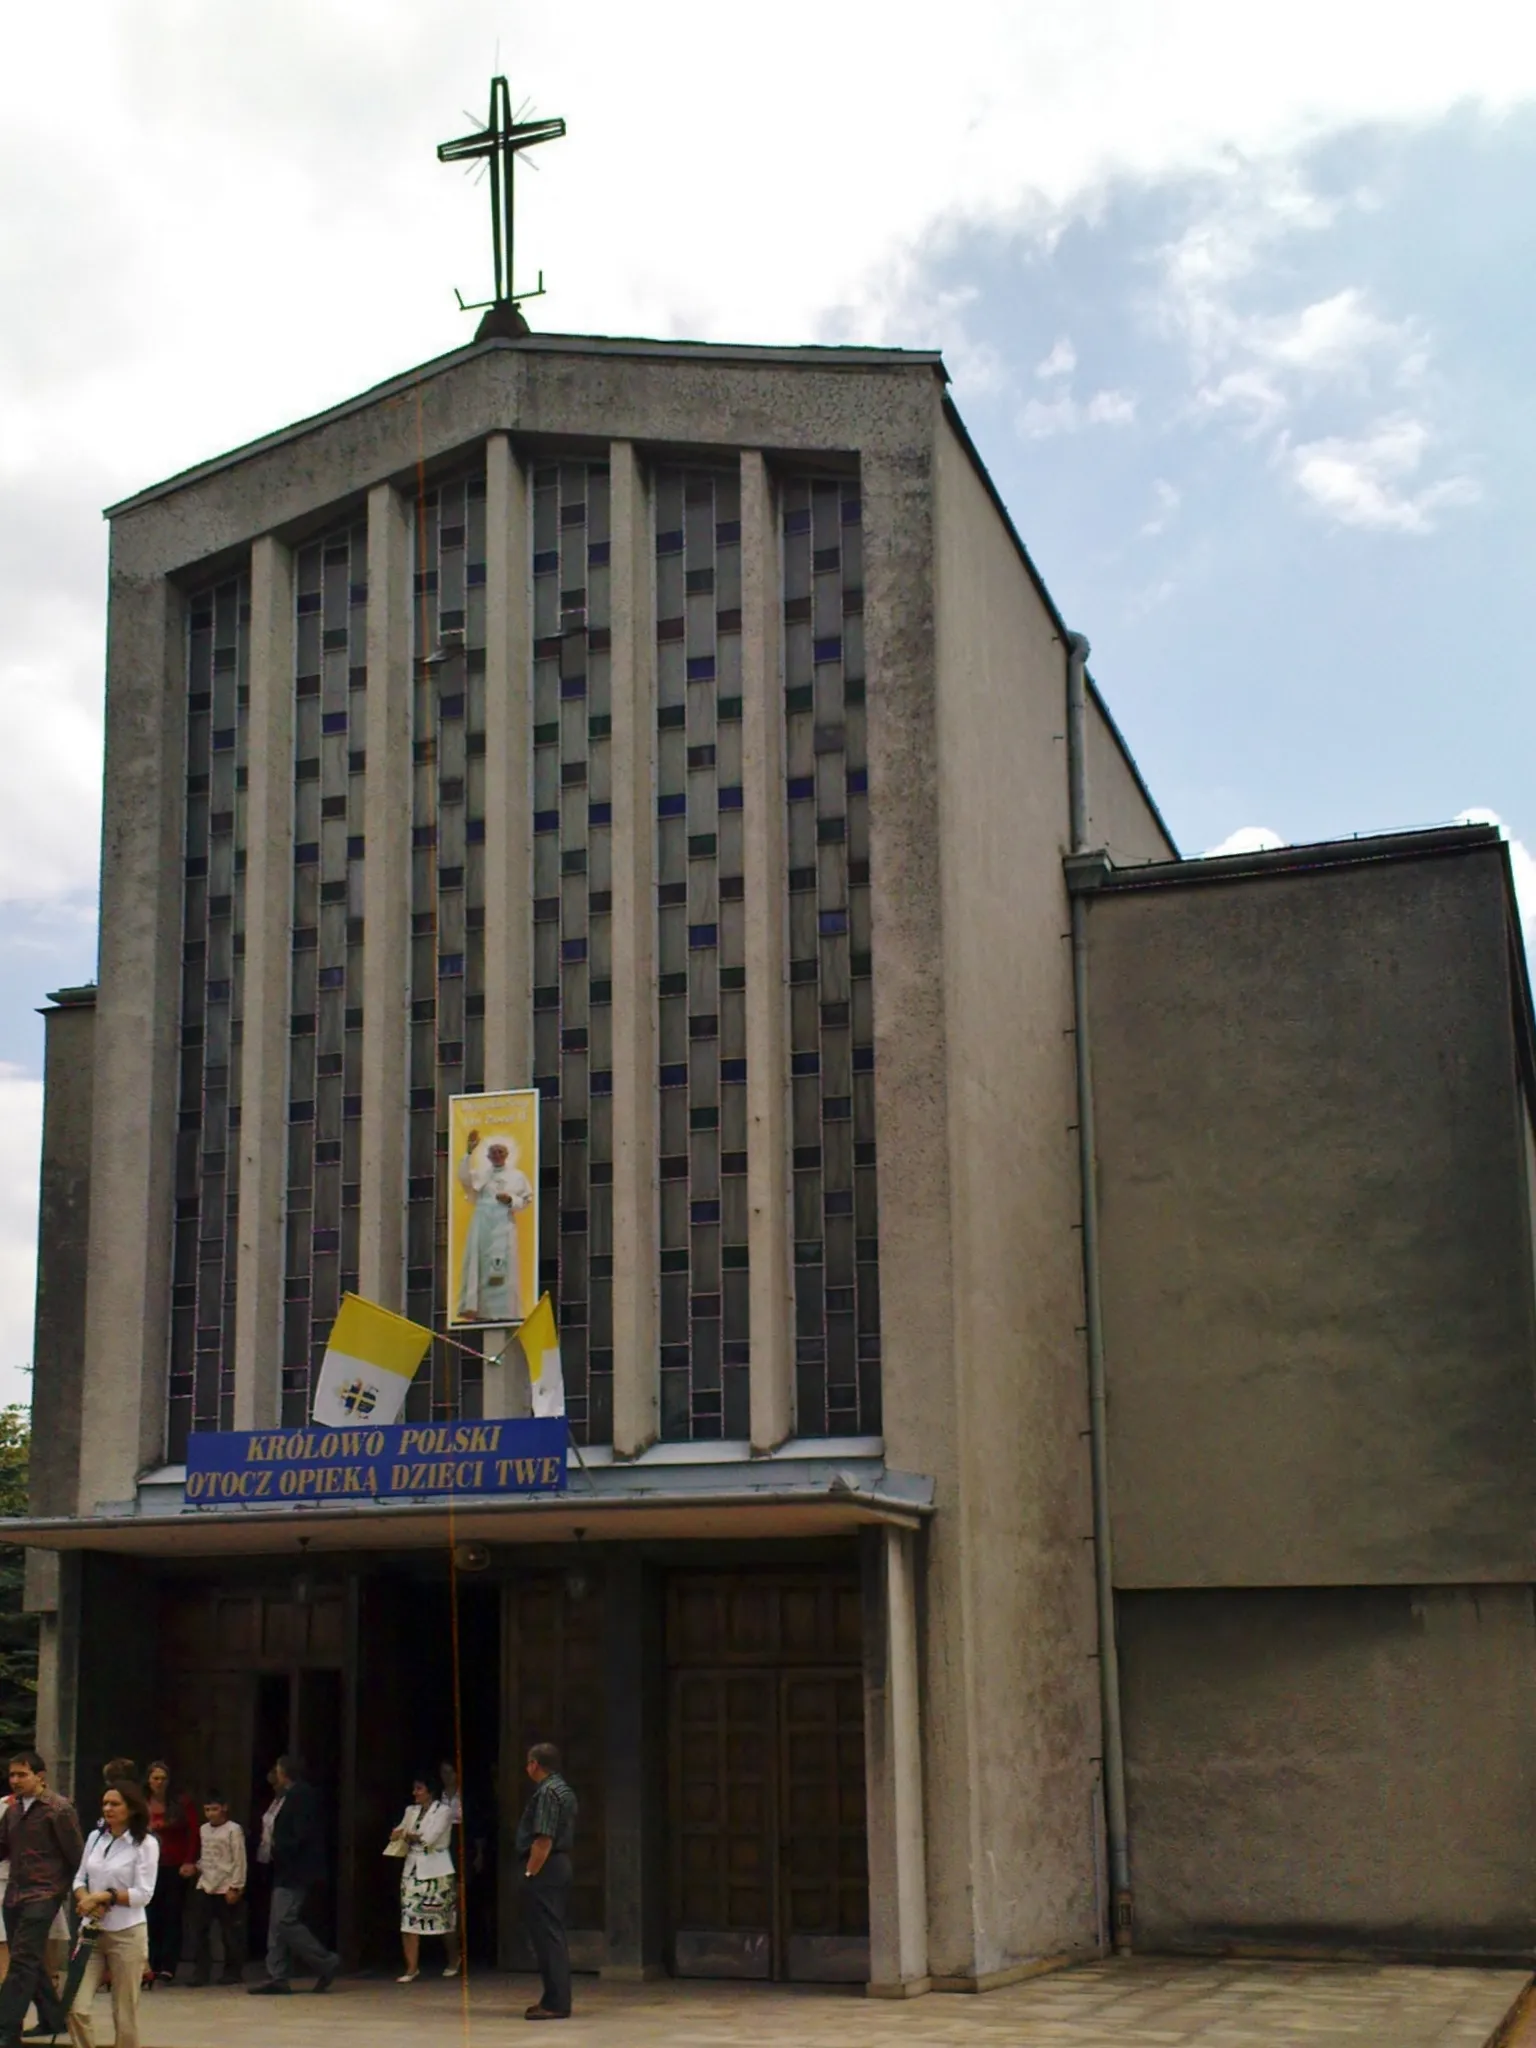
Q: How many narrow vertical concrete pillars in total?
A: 5